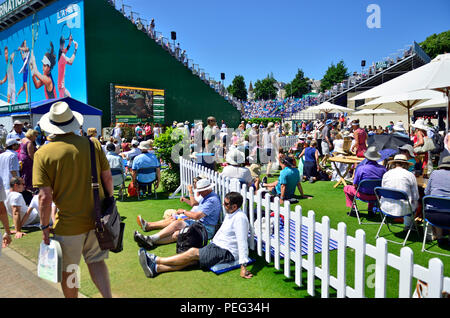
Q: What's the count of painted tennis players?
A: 4